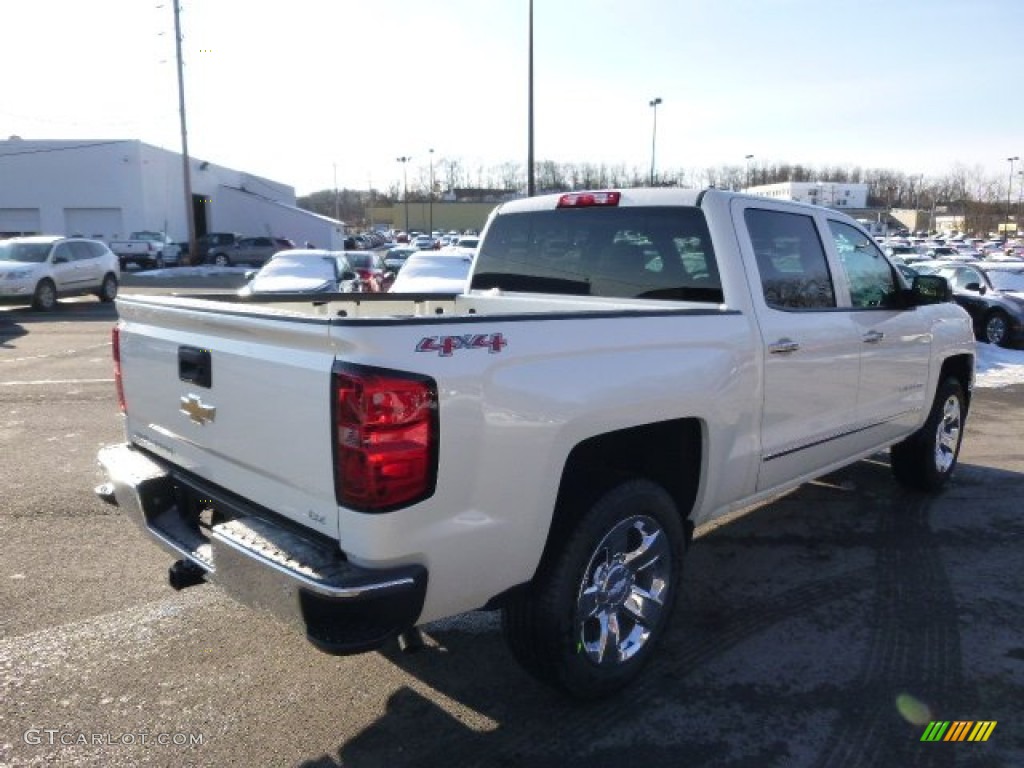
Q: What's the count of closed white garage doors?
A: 2